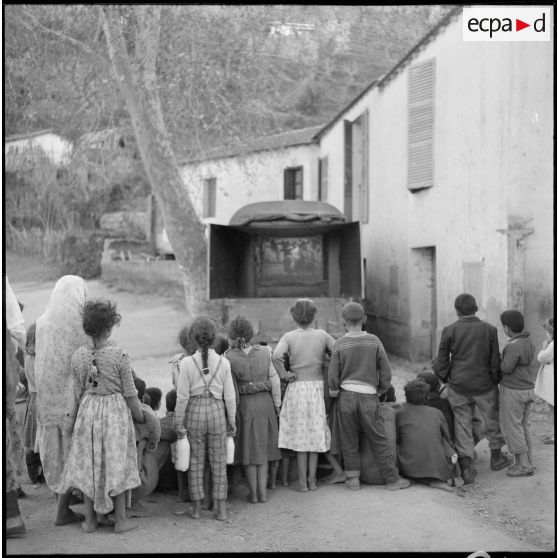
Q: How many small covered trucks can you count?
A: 1